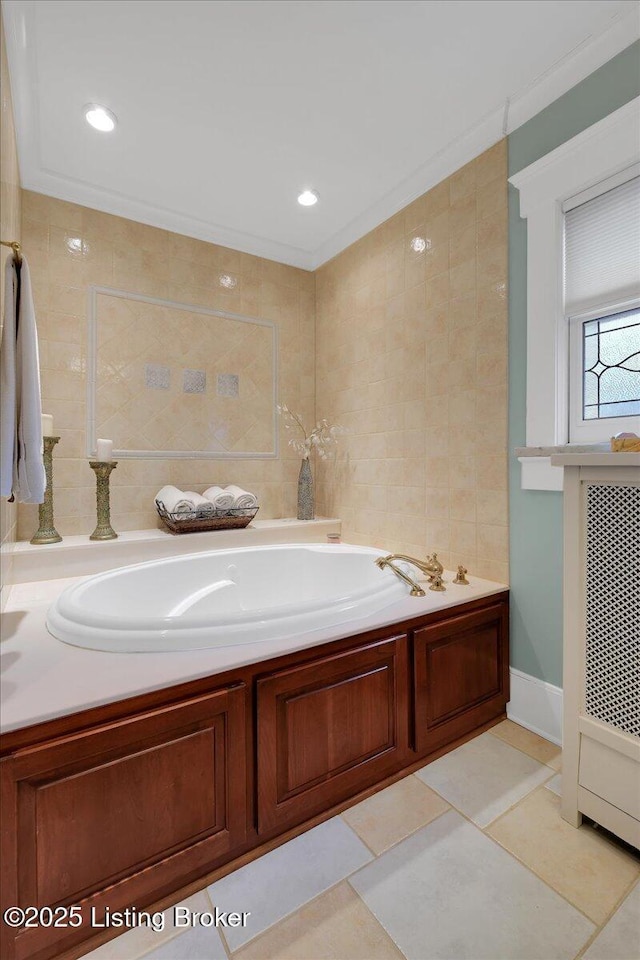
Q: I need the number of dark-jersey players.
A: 0